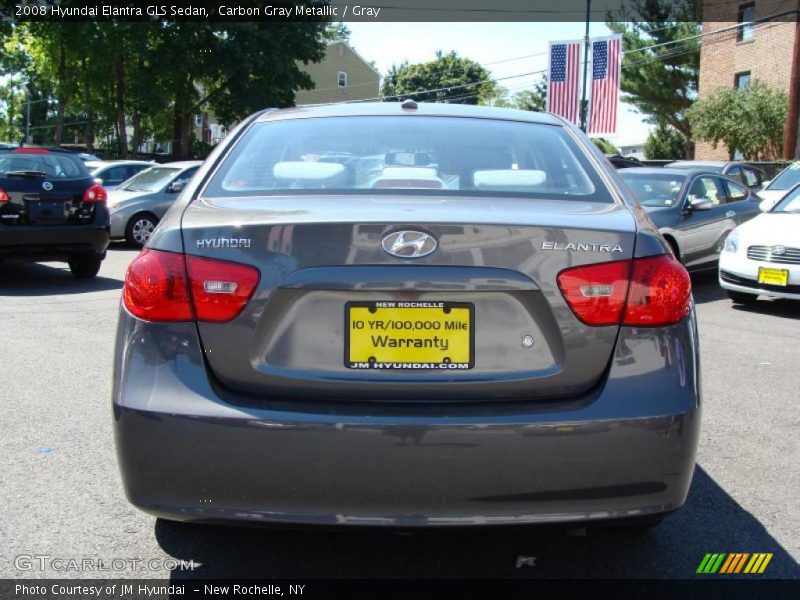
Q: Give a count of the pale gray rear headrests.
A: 3